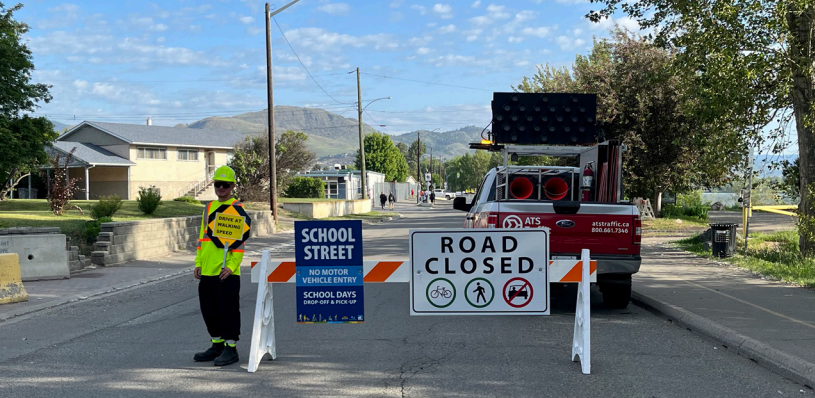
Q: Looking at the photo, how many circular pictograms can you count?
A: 3